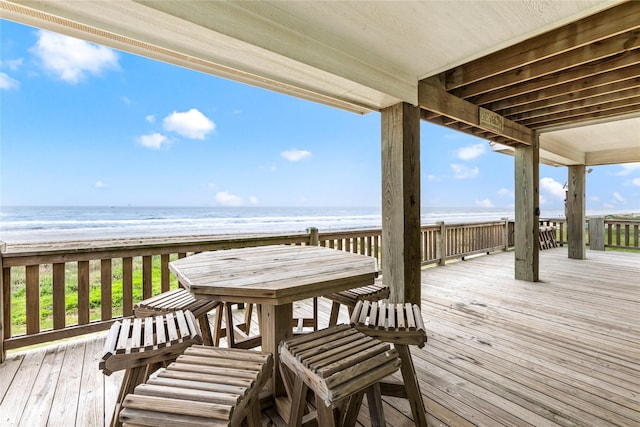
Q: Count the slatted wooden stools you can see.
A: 6